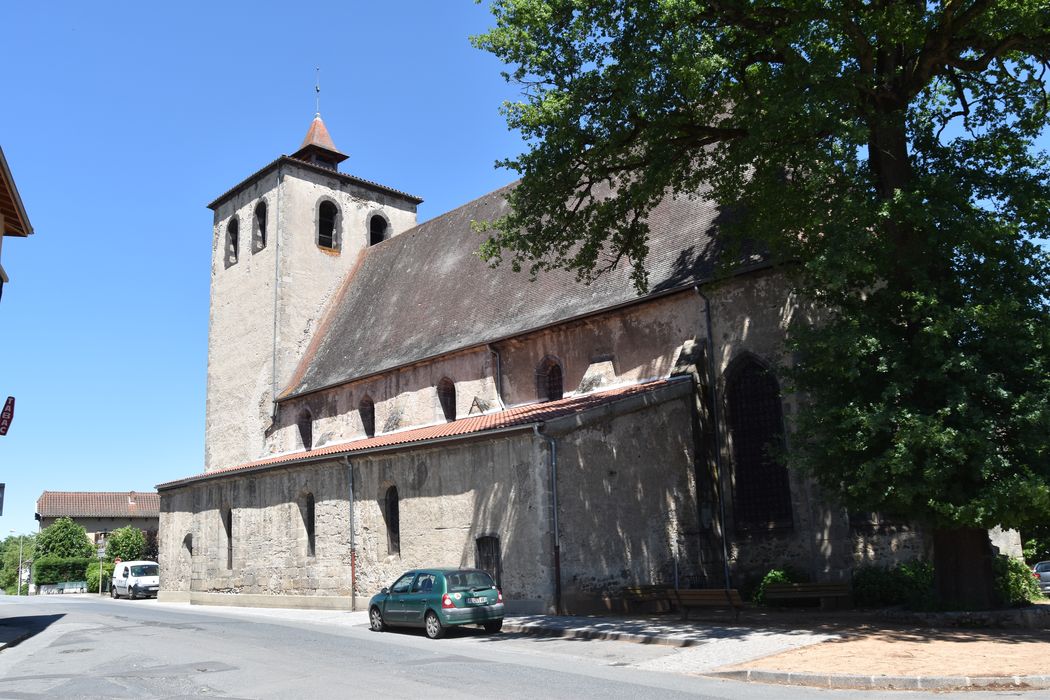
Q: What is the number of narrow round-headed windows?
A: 11